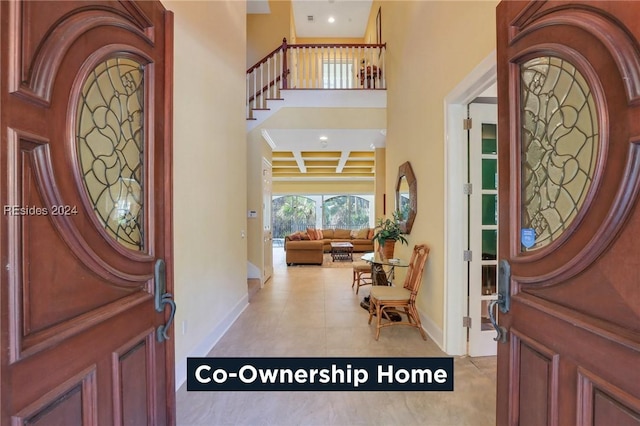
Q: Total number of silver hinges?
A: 4